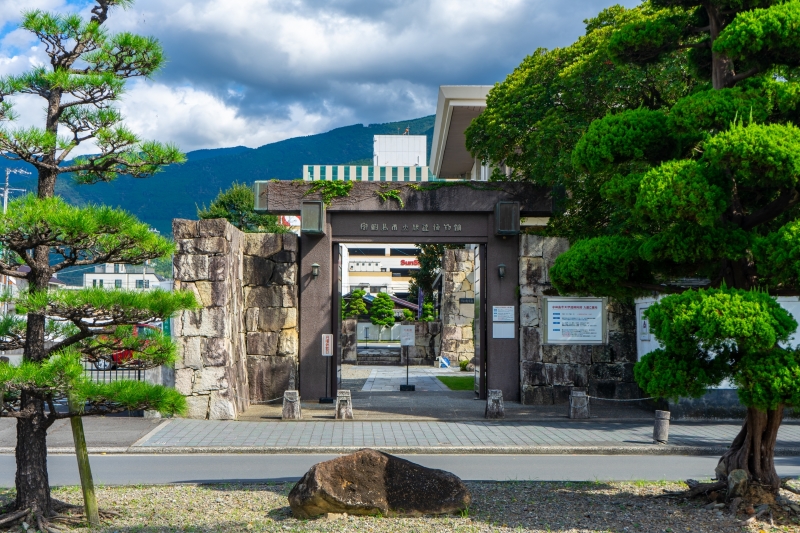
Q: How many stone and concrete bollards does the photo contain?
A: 5